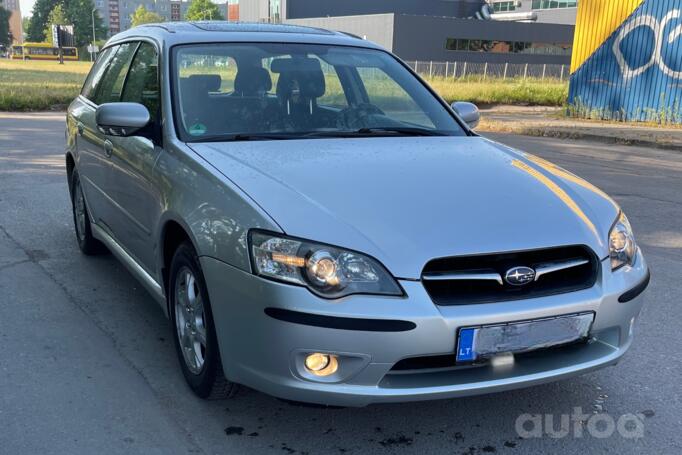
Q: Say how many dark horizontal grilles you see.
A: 2